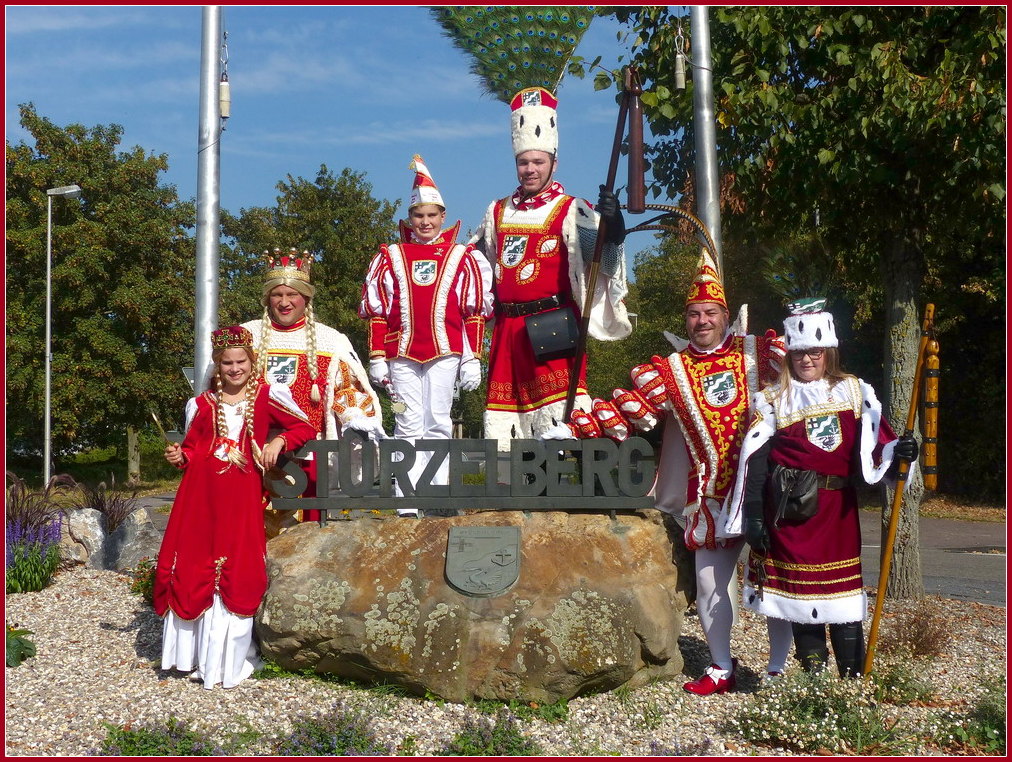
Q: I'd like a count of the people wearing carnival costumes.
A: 6